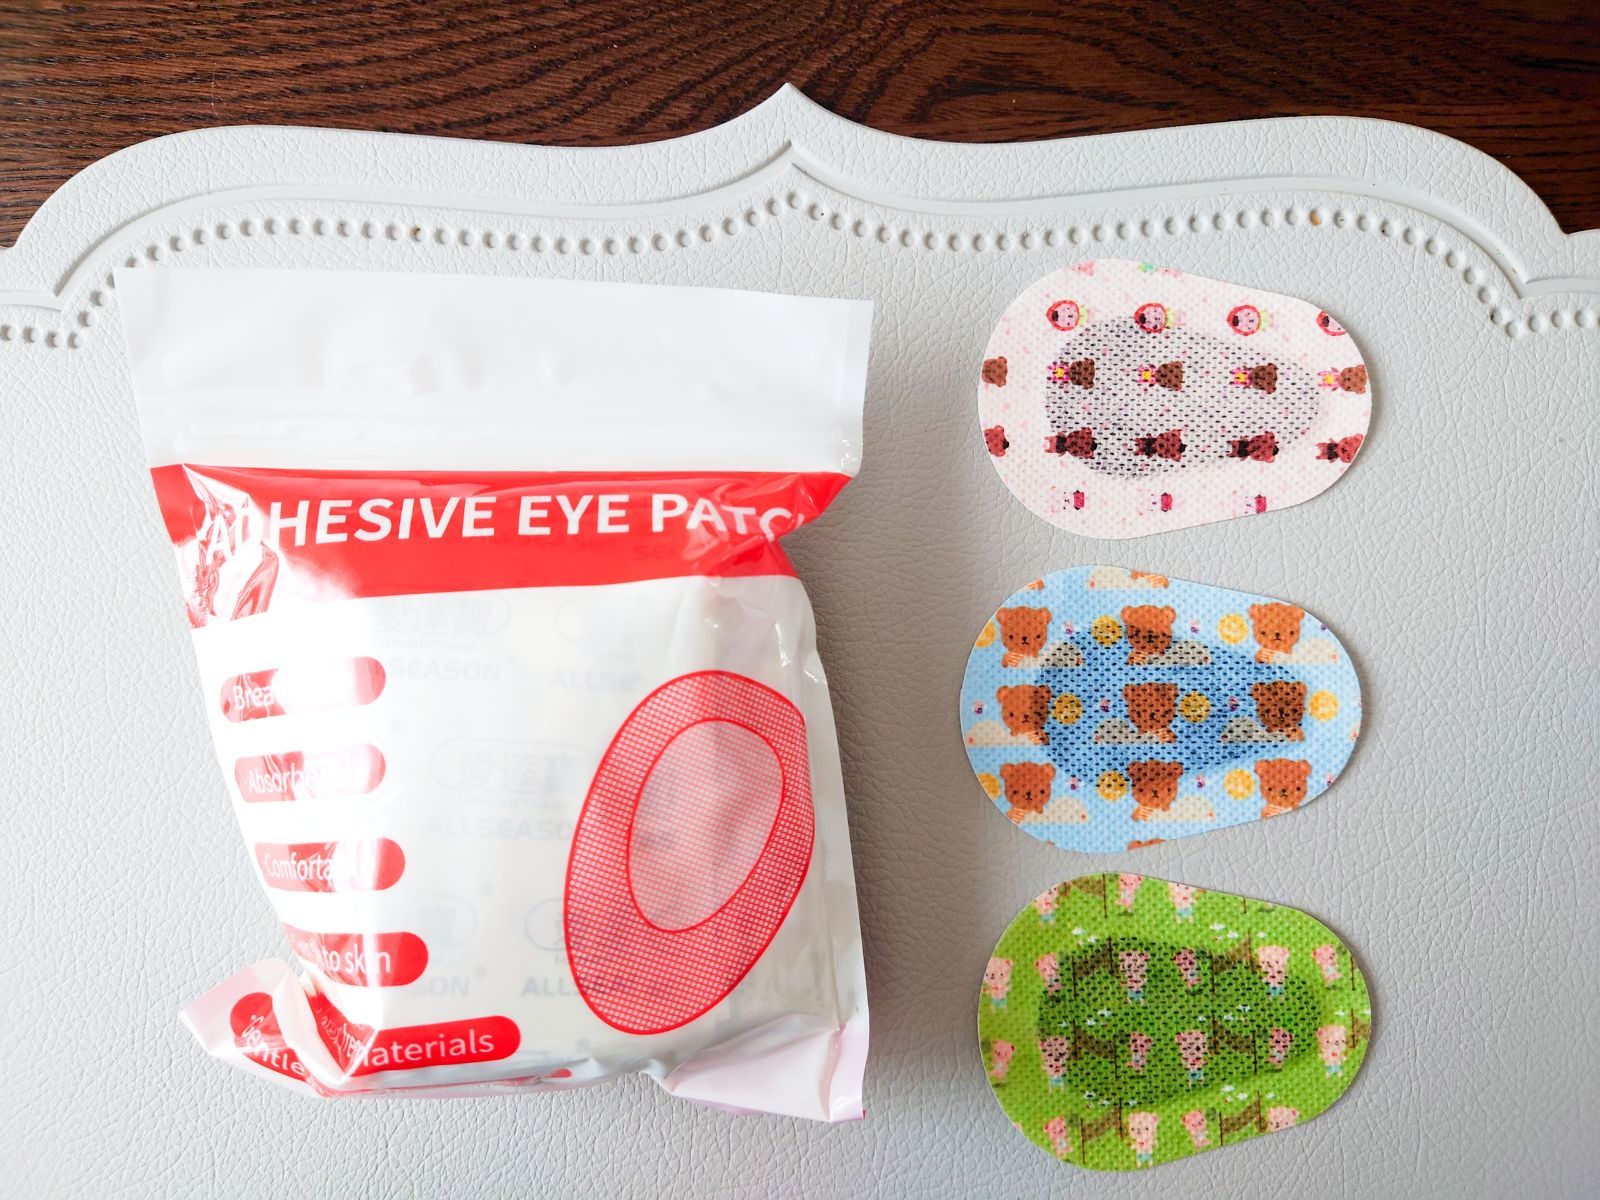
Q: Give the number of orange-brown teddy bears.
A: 9